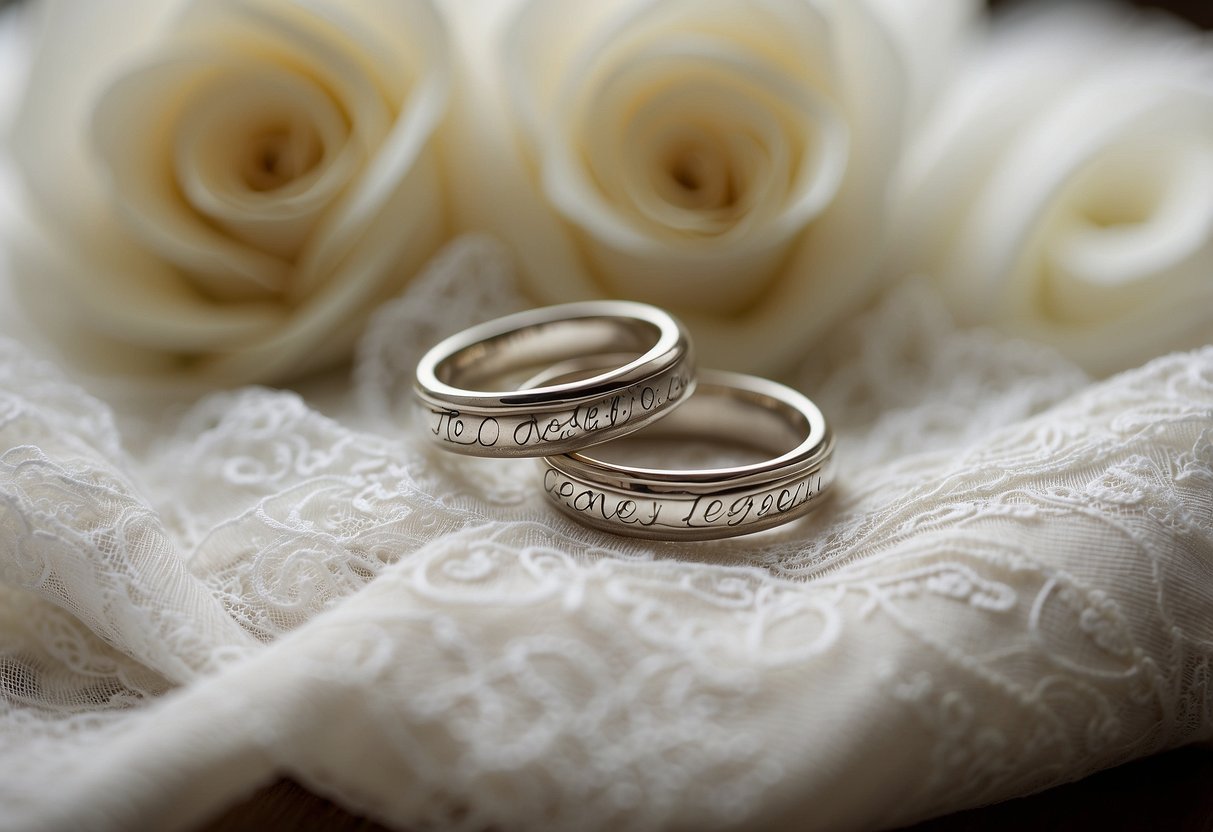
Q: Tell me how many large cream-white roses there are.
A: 3